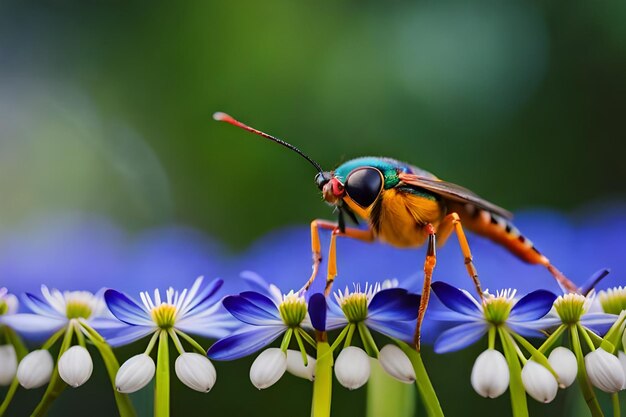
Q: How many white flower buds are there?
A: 14